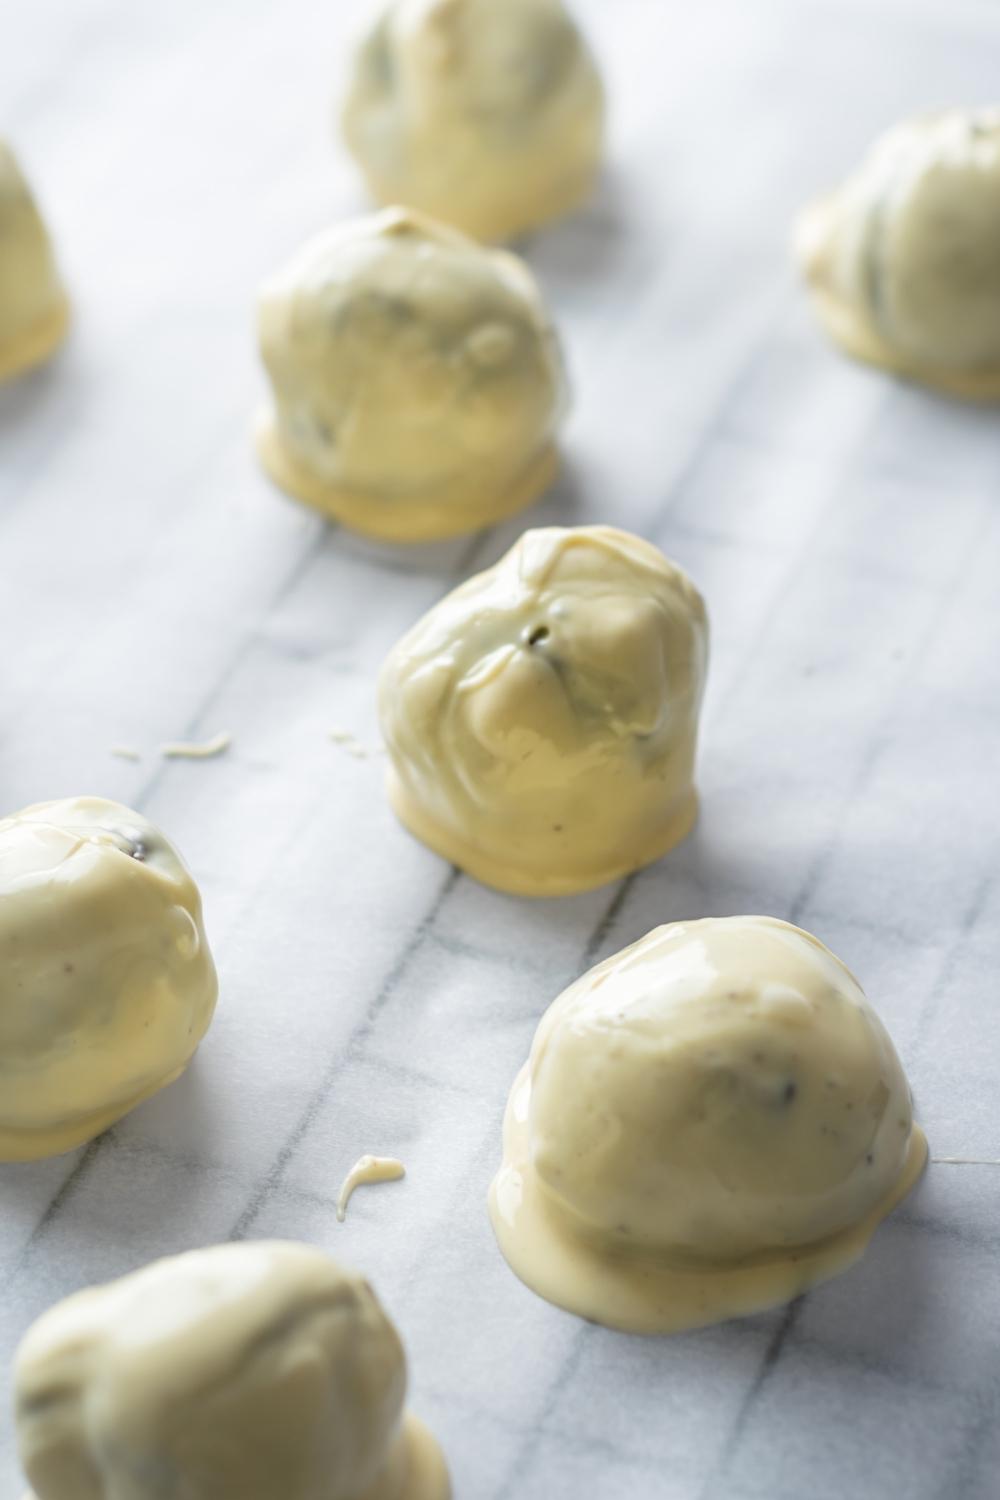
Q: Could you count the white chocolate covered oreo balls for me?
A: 8